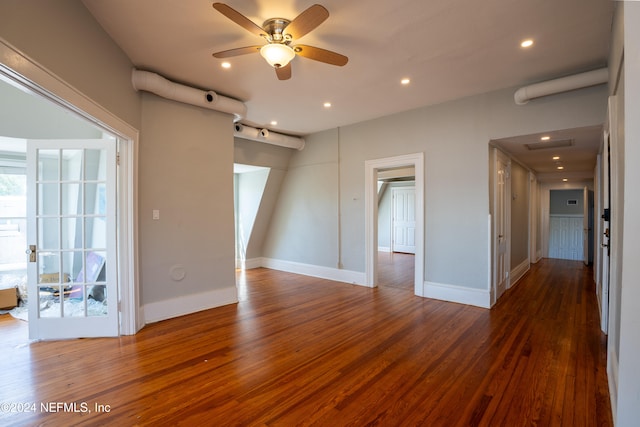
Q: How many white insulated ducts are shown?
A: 3